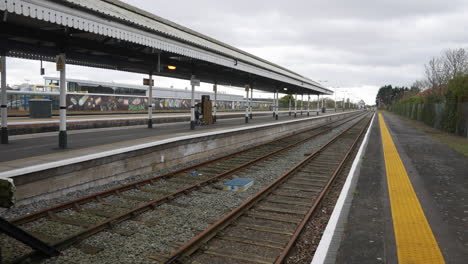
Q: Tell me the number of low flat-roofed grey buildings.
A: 1